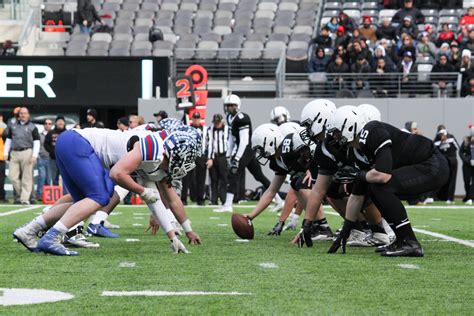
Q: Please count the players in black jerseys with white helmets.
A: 7